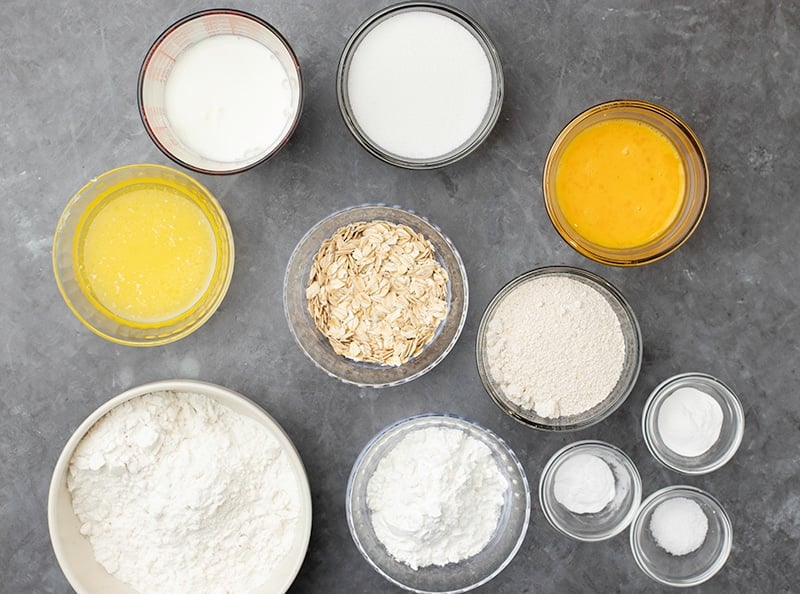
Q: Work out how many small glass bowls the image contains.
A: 3